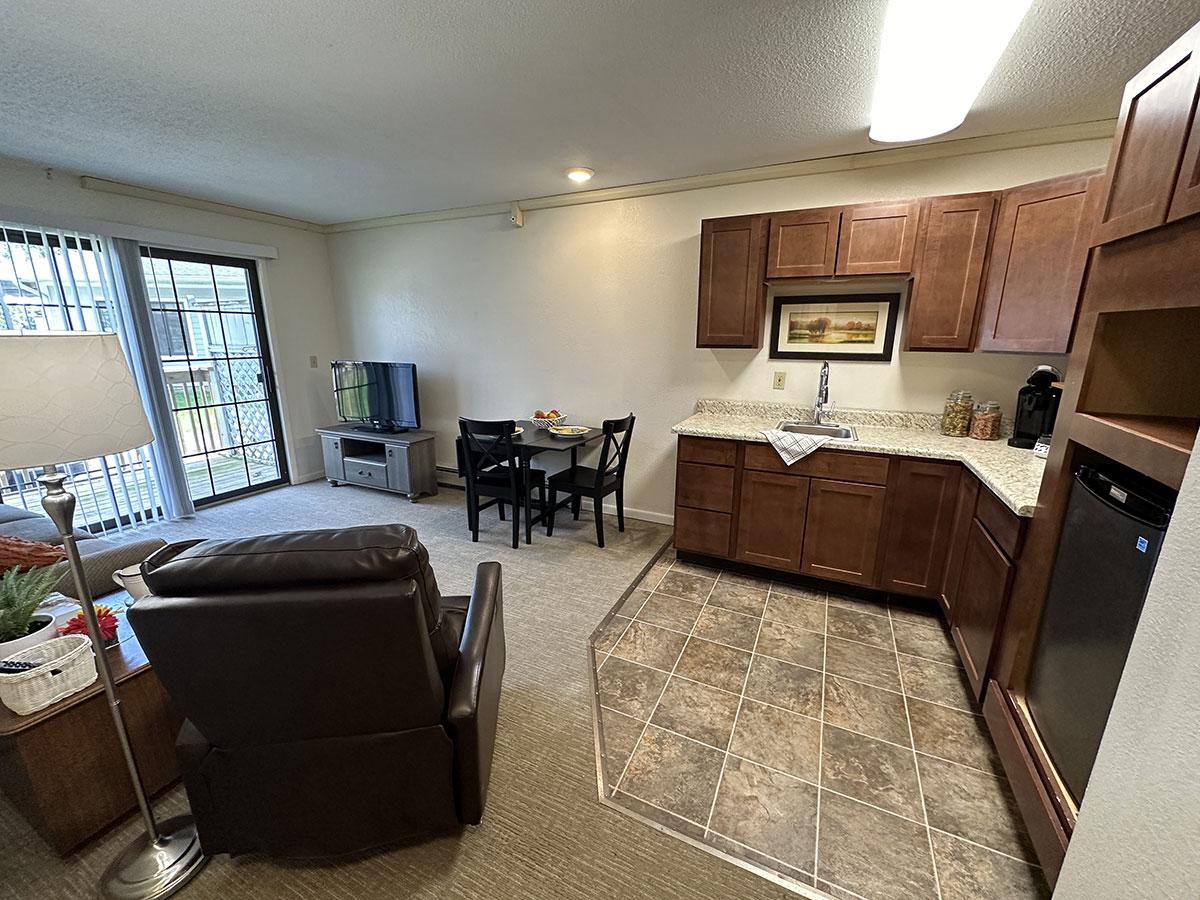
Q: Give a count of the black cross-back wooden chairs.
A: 2